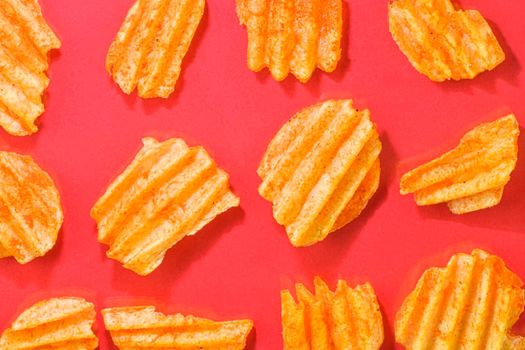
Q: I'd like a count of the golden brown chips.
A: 12